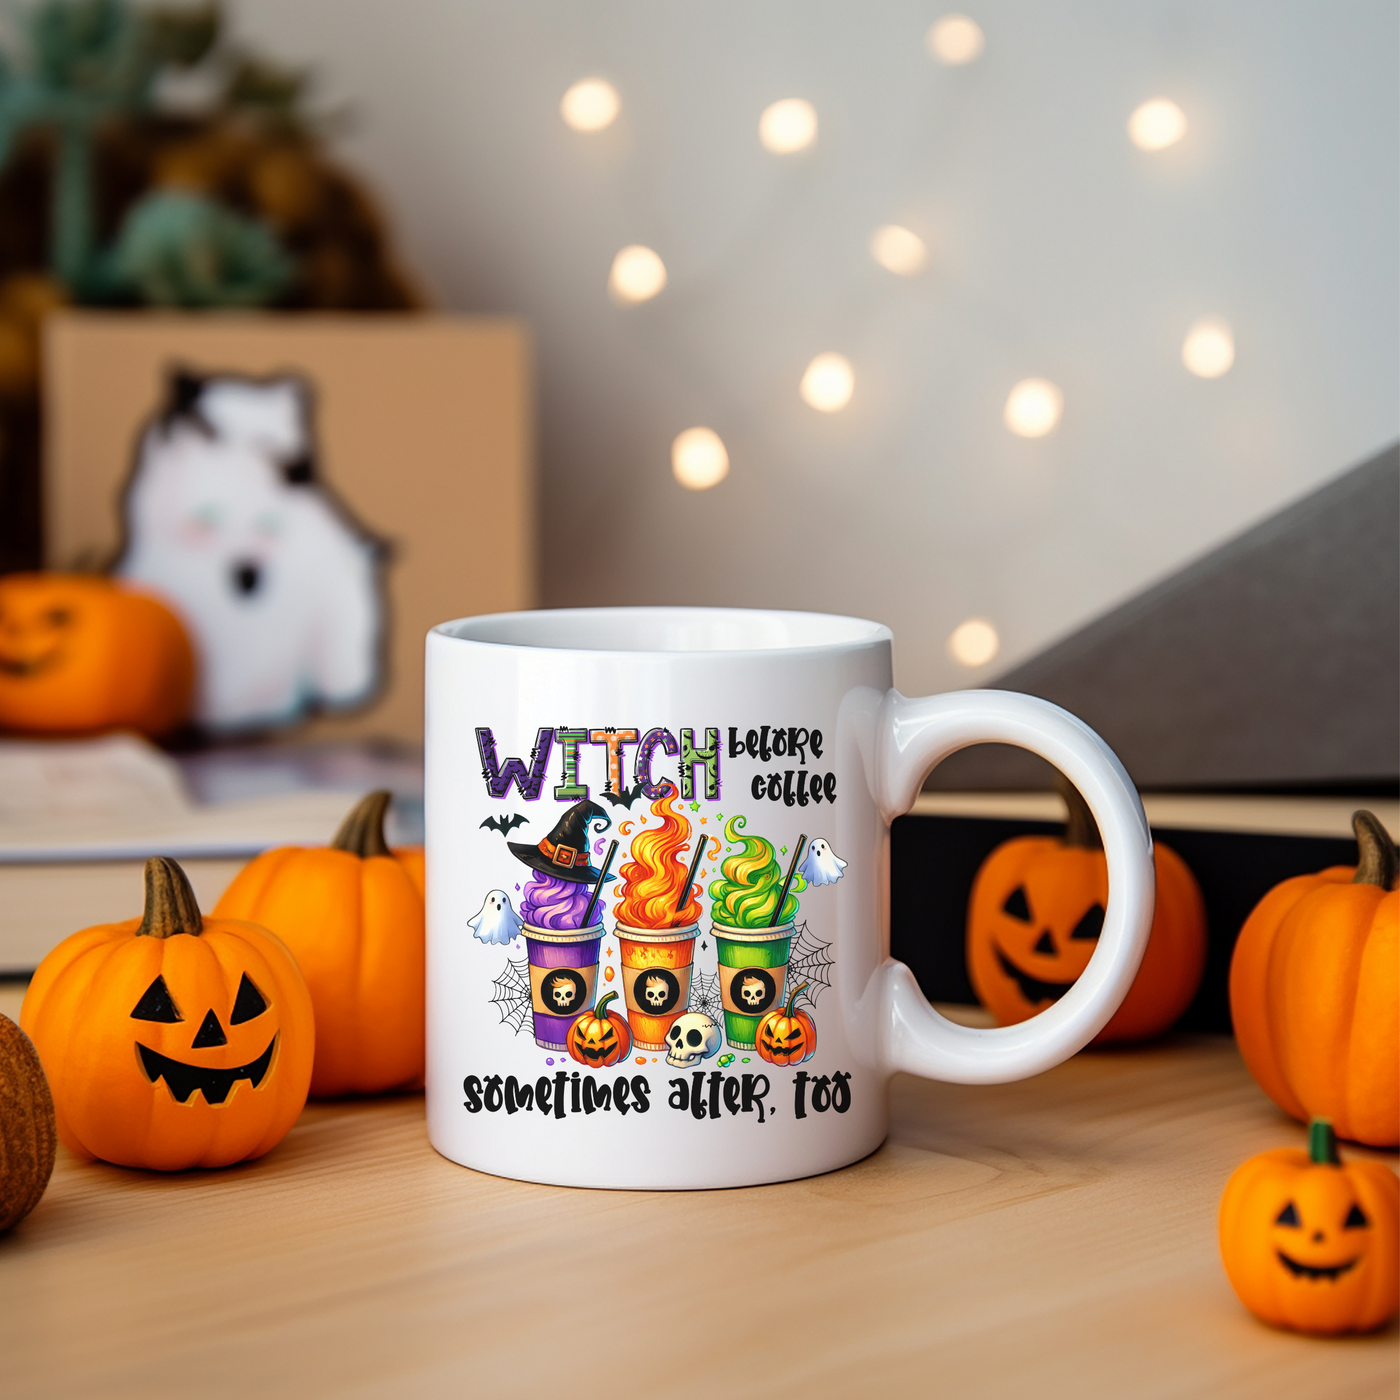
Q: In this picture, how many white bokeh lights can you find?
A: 11